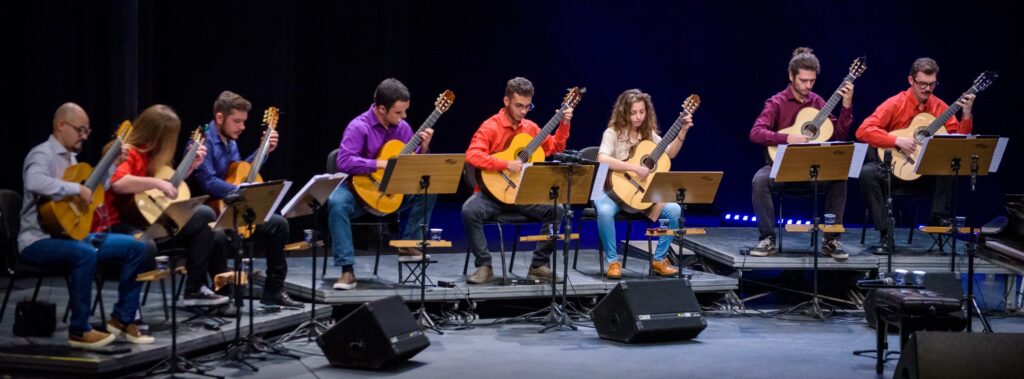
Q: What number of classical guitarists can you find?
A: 8